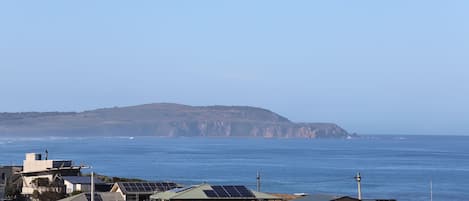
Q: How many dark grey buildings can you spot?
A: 1